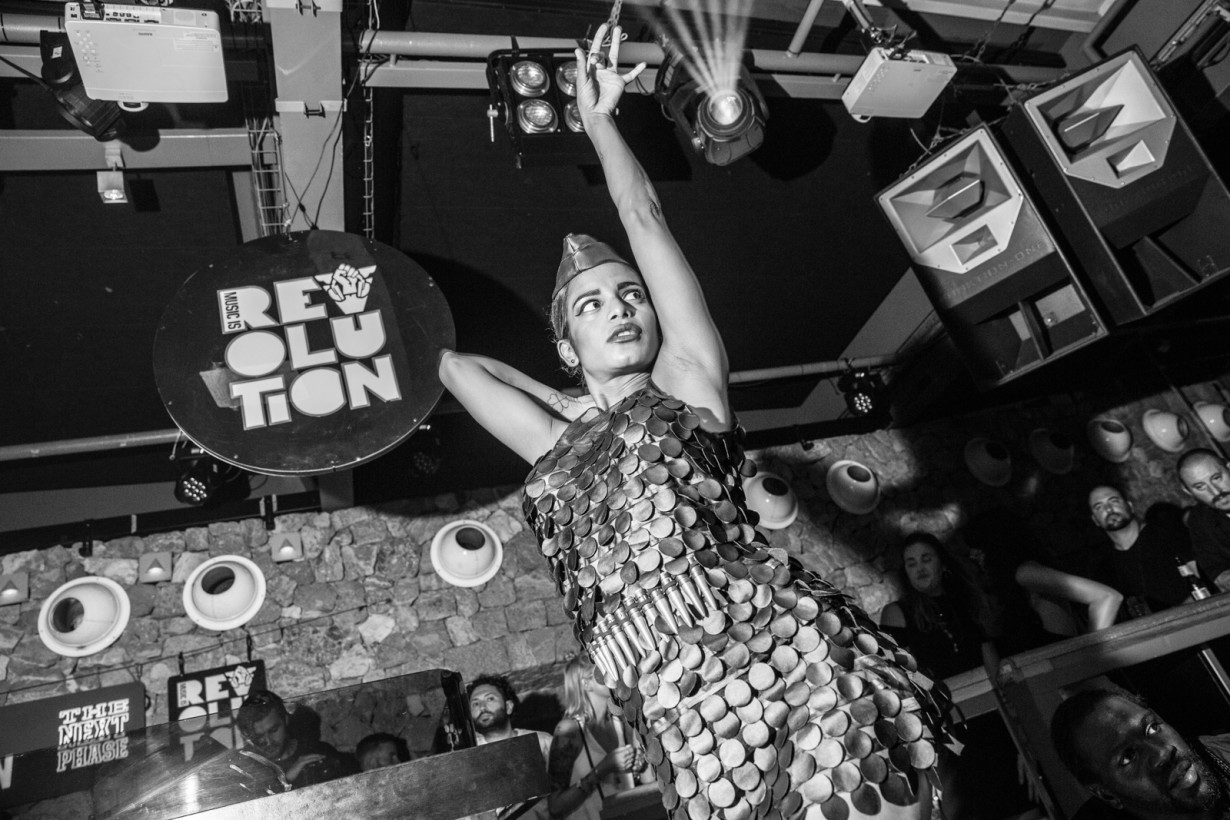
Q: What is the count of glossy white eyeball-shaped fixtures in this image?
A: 10